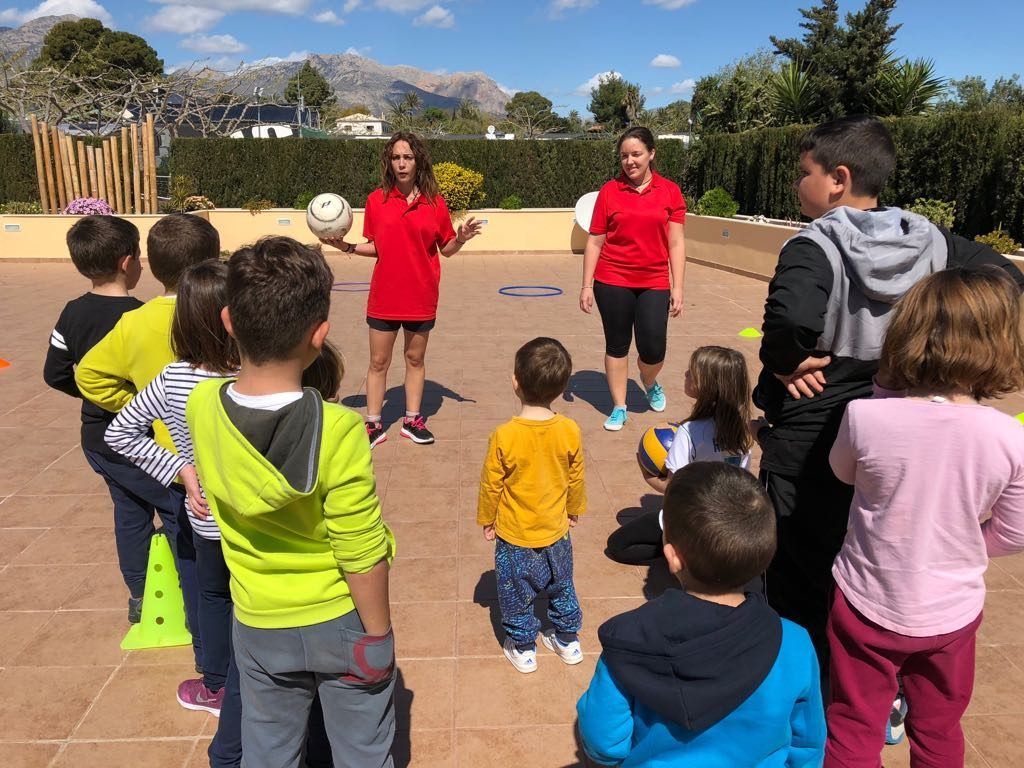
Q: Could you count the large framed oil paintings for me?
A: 0